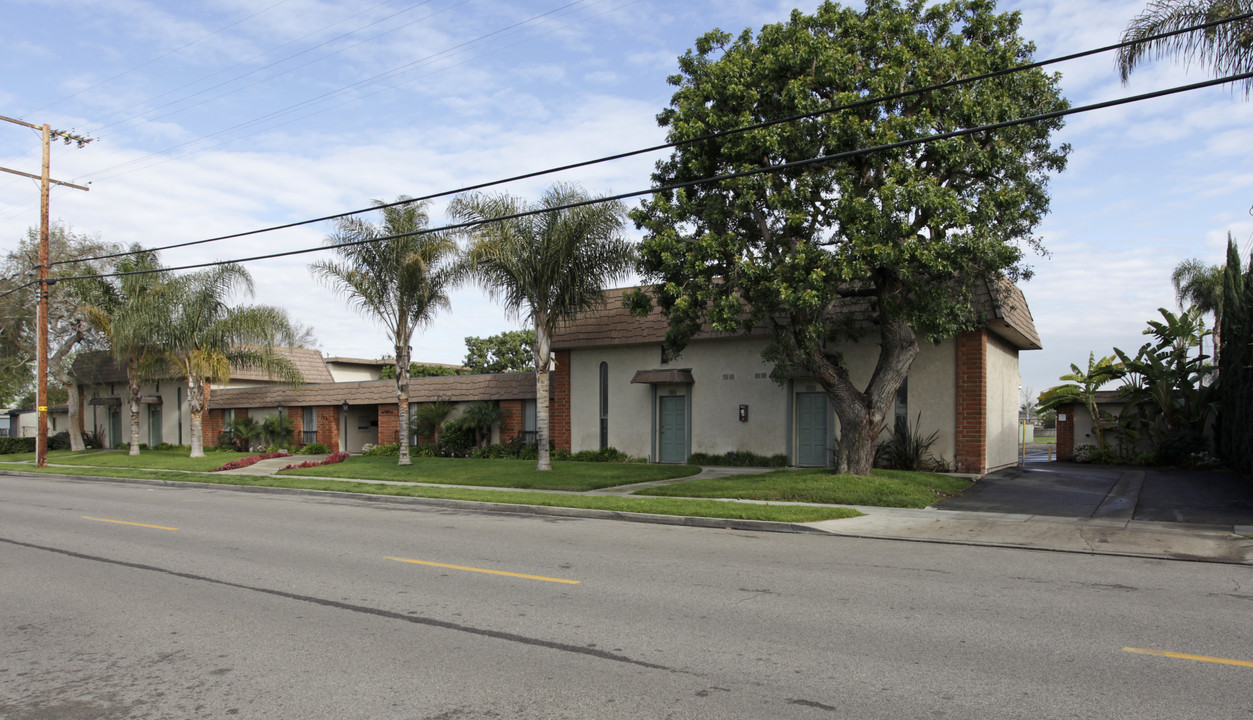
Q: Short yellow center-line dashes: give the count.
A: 3